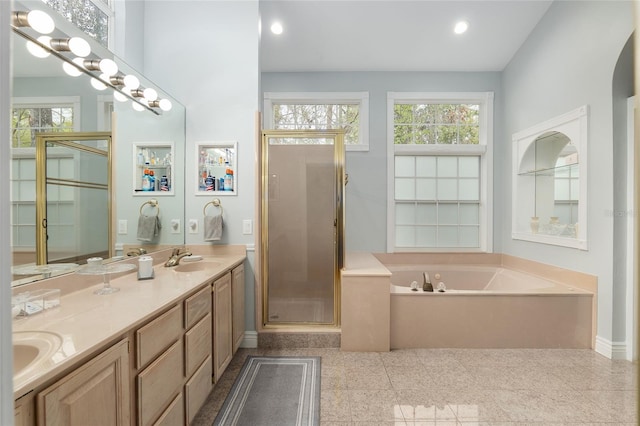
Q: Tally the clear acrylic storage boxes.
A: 1